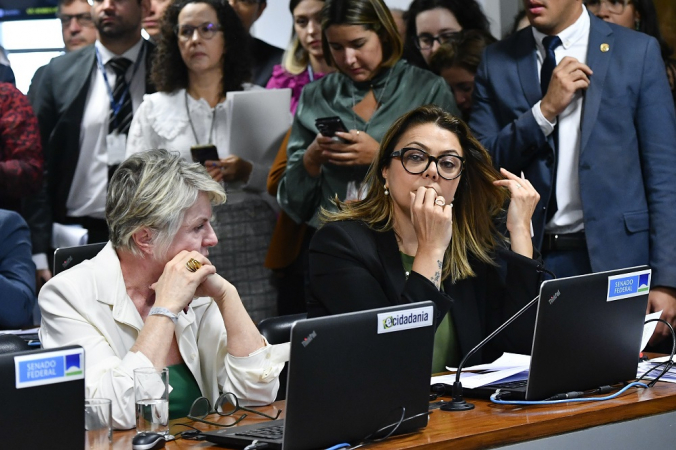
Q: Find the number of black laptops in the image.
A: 4